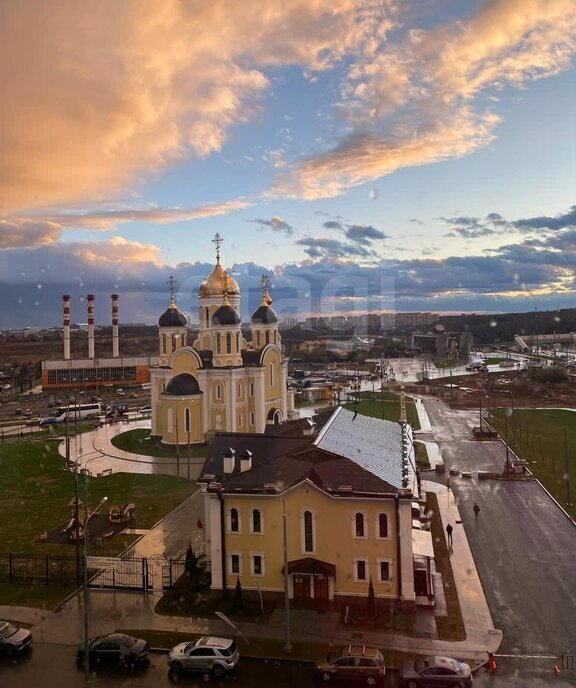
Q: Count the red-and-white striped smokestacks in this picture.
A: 3